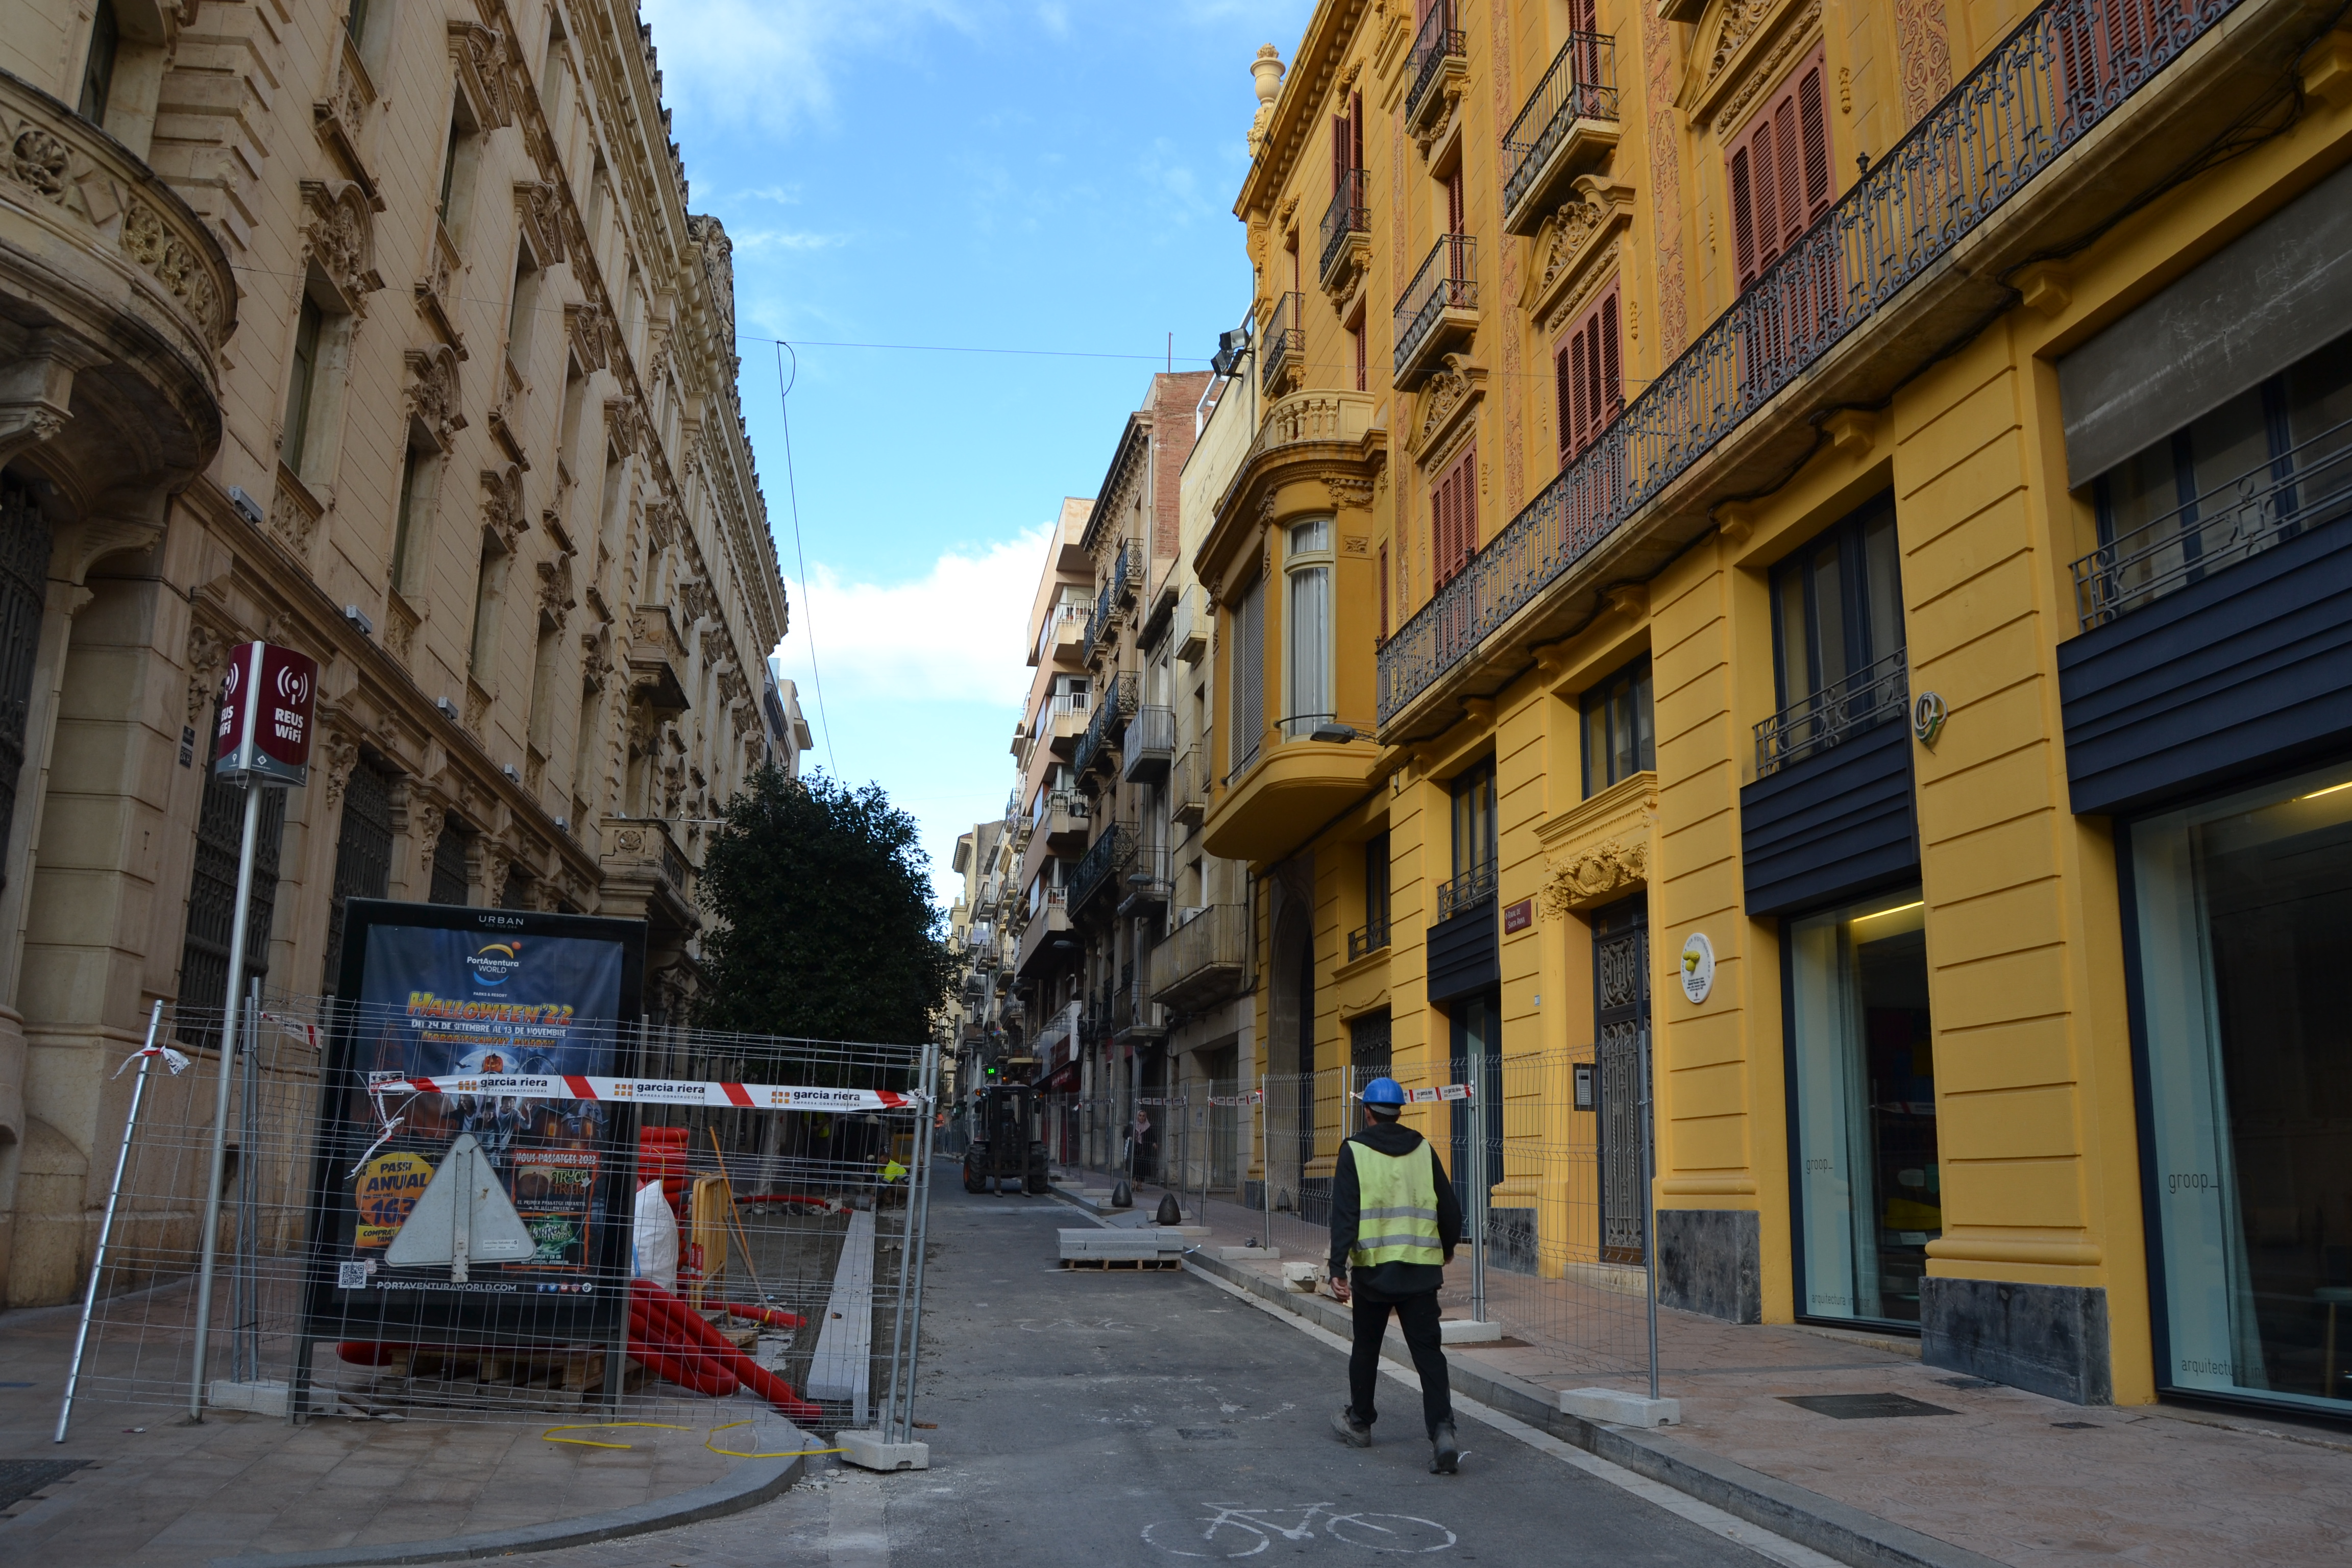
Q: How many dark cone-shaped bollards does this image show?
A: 2